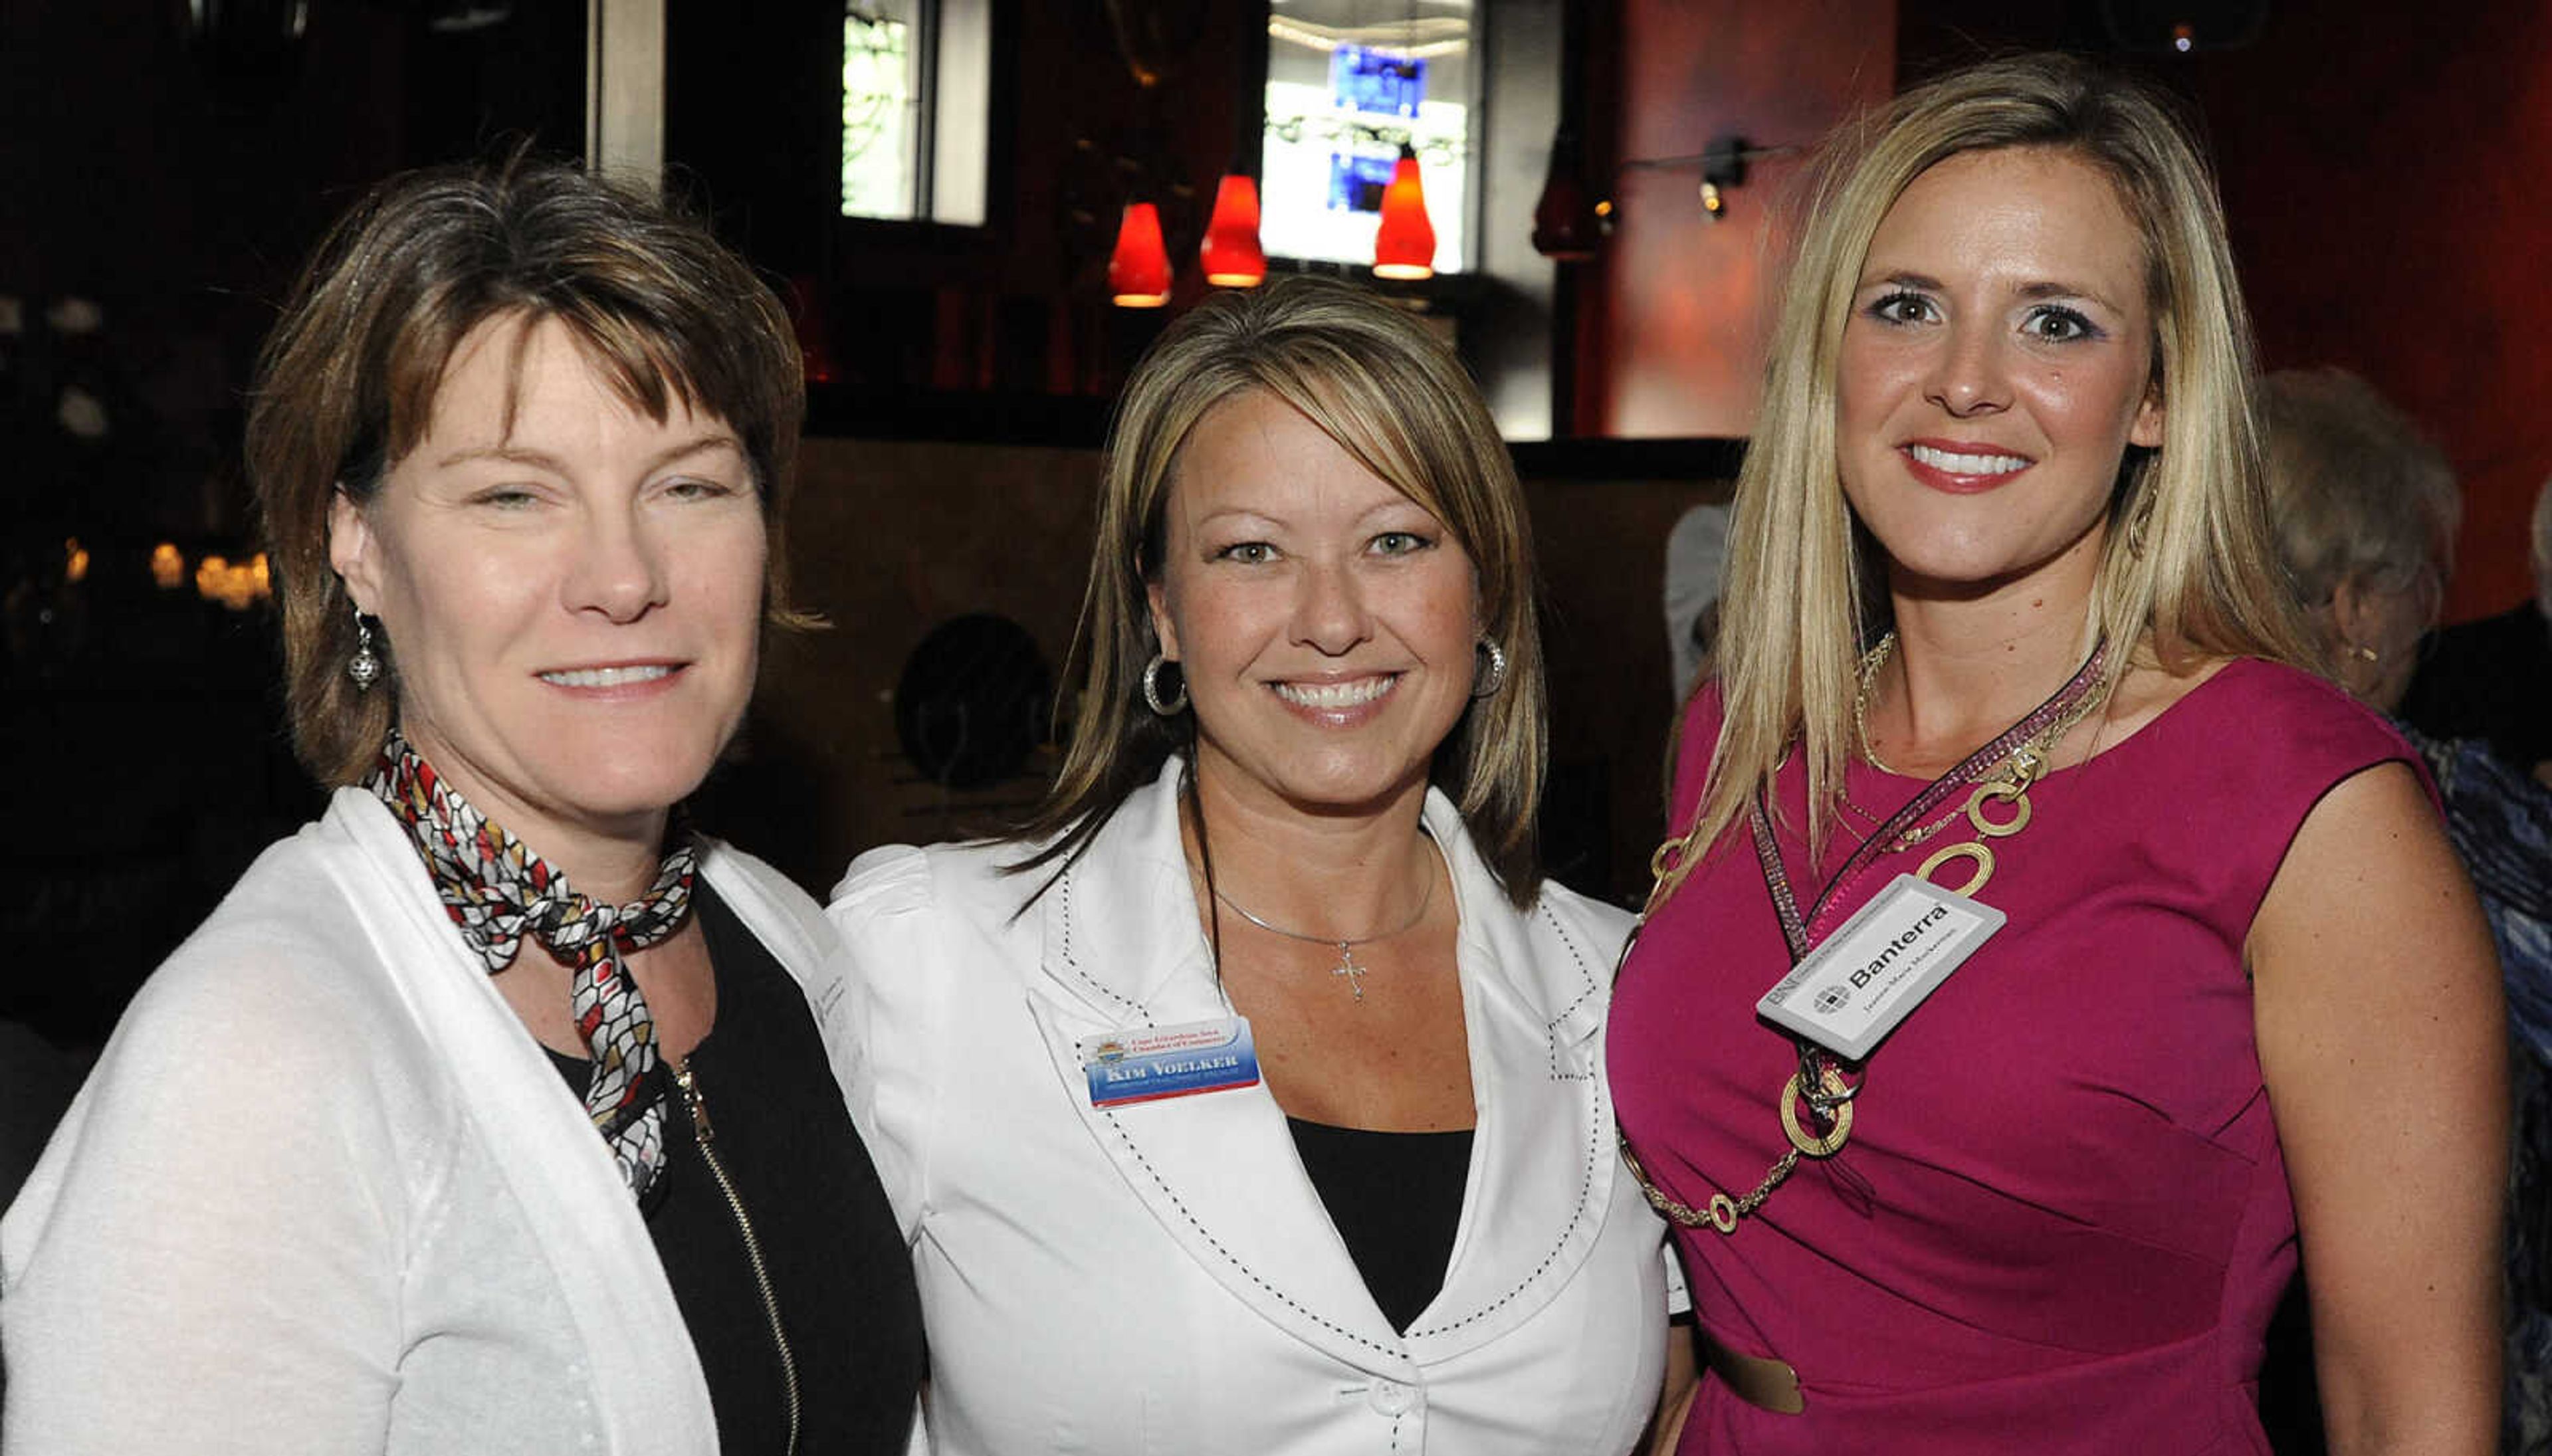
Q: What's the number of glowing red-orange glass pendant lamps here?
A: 3